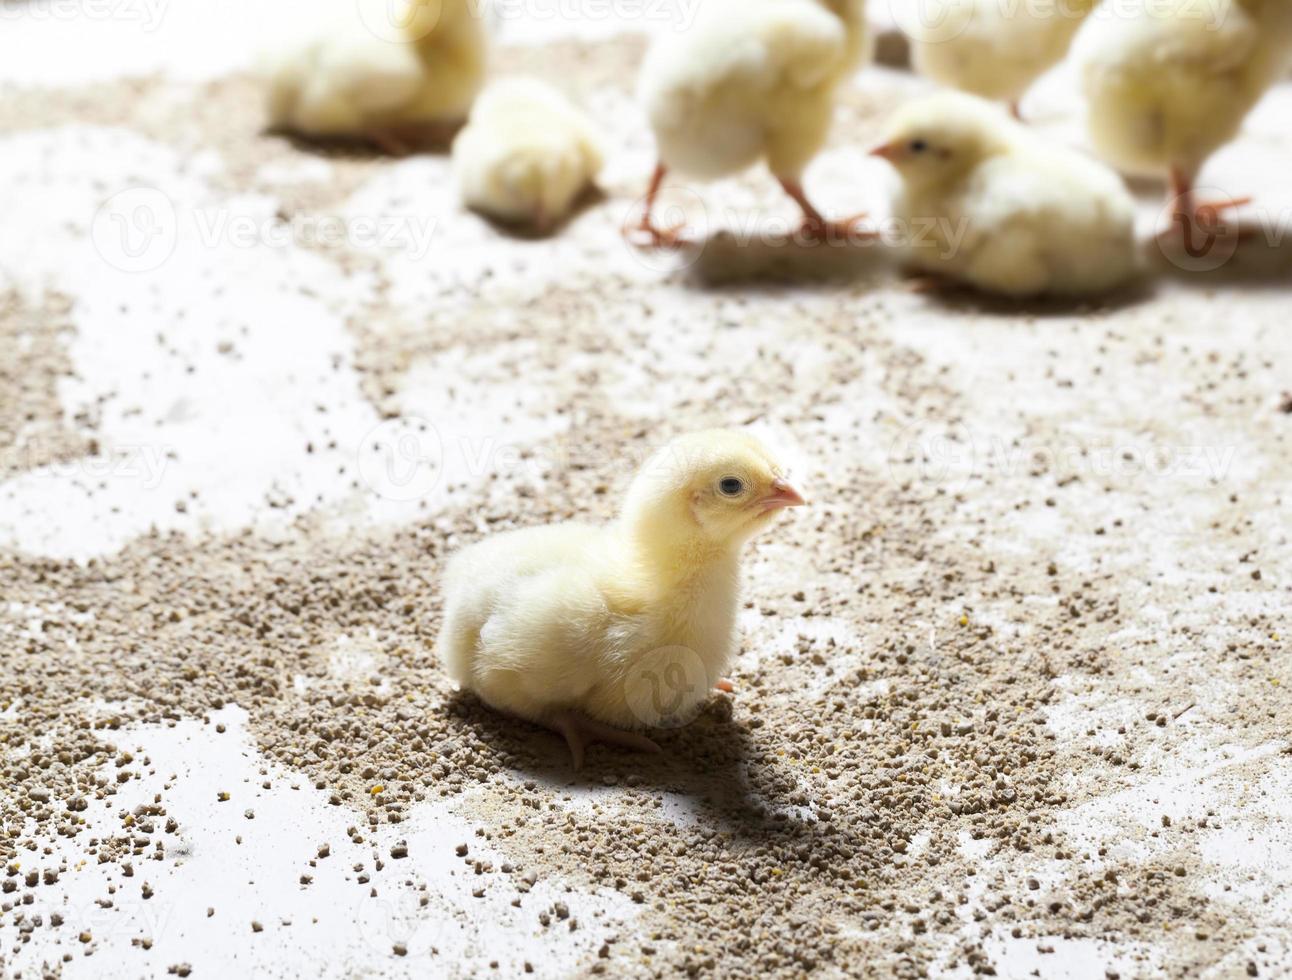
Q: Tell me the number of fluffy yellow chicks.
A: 7